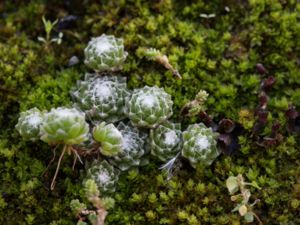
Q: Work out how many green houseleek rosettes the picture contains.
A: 10